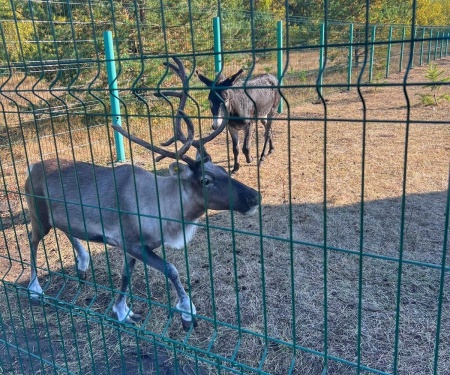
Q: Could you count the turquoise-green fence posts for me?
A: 14